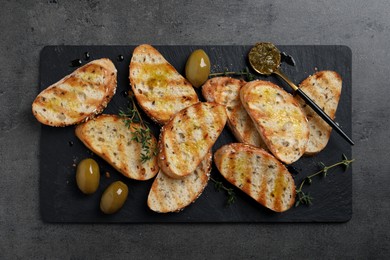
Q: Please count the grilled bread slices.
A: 9